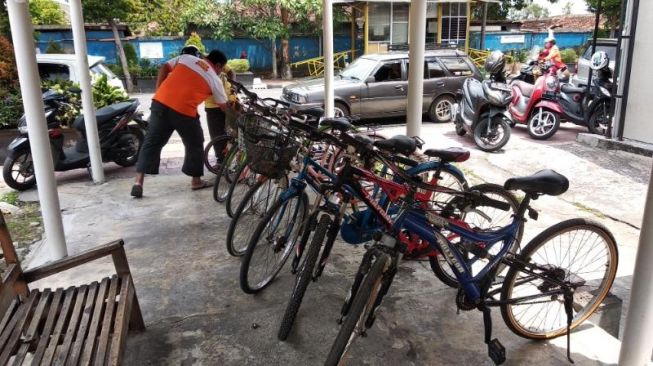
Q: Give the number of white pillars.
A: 5